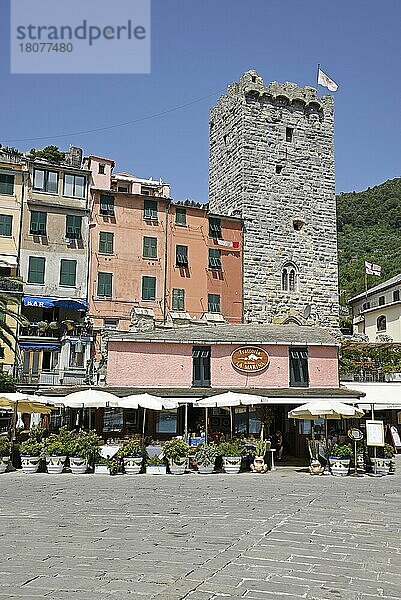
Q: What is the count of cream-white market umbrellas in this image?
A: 5